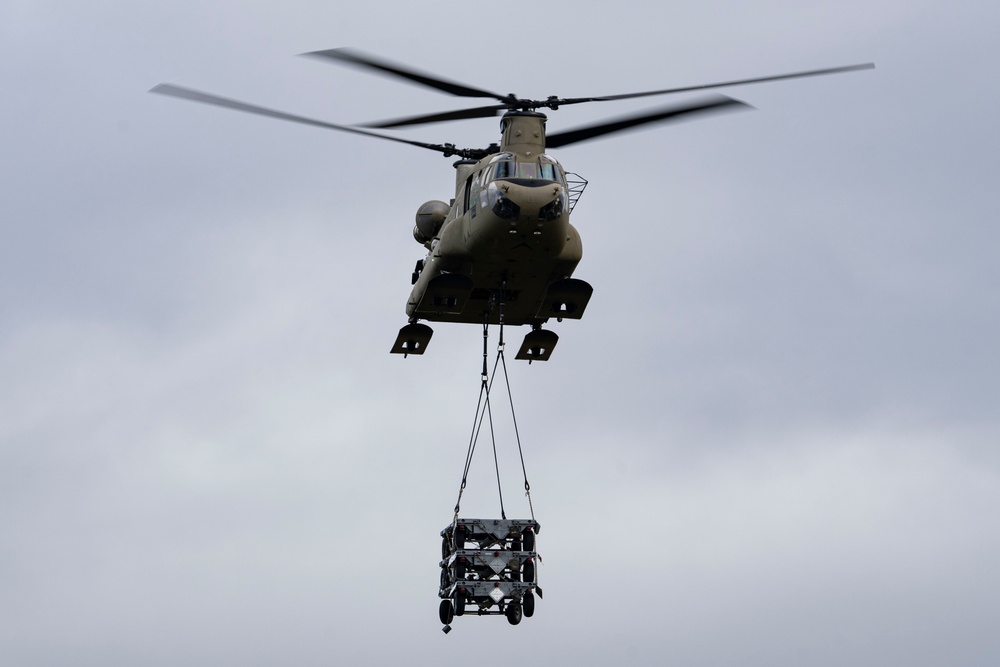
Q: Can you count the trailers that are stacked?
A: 3